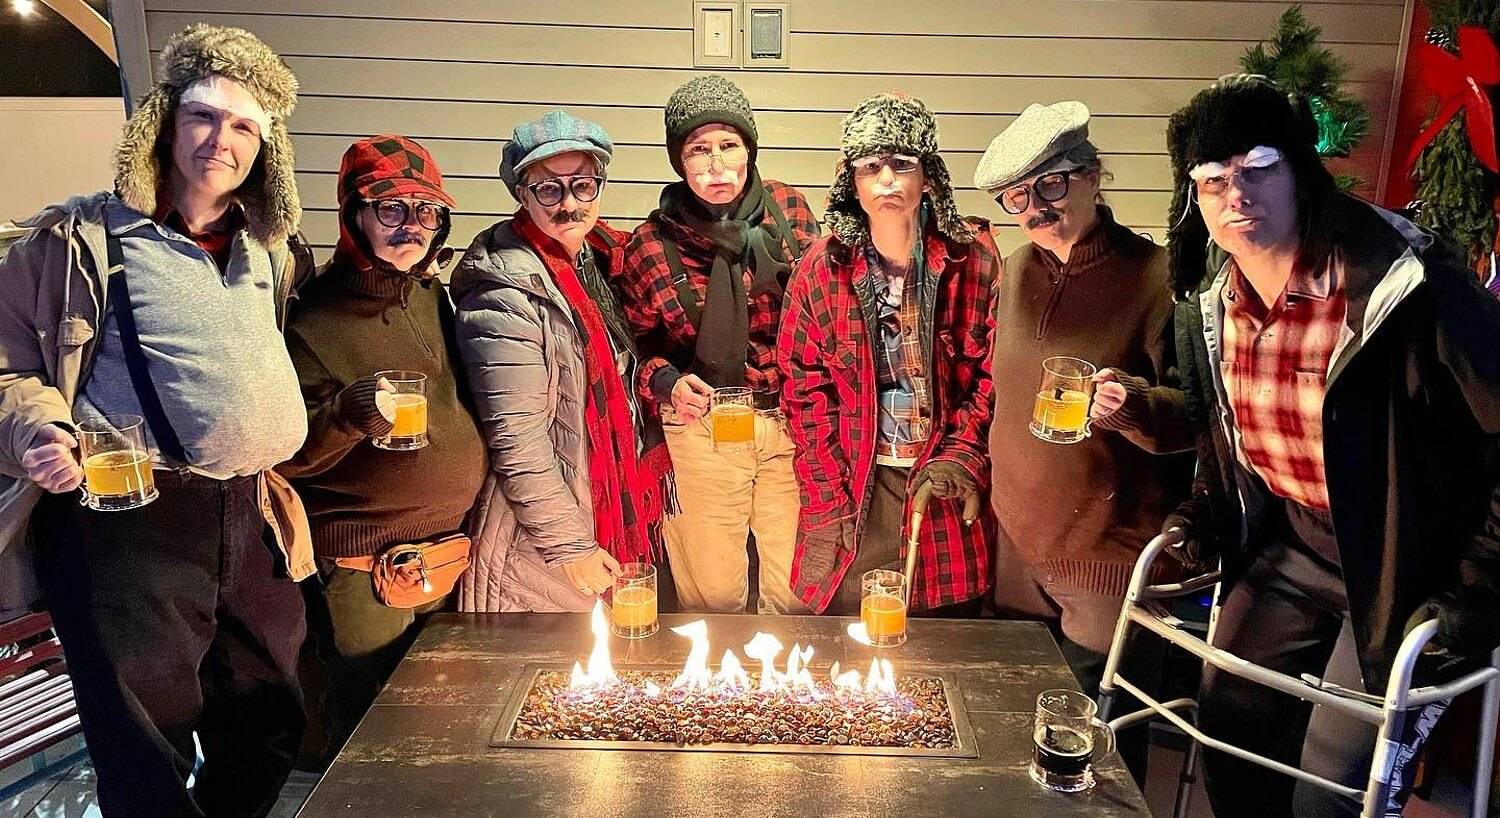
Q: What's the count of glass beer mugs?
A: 7